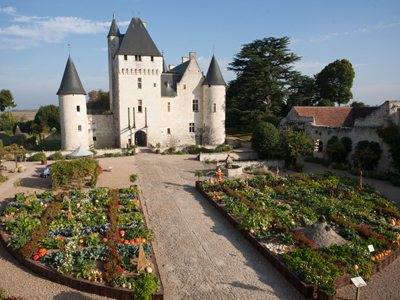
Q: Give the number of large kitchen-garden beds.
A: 2